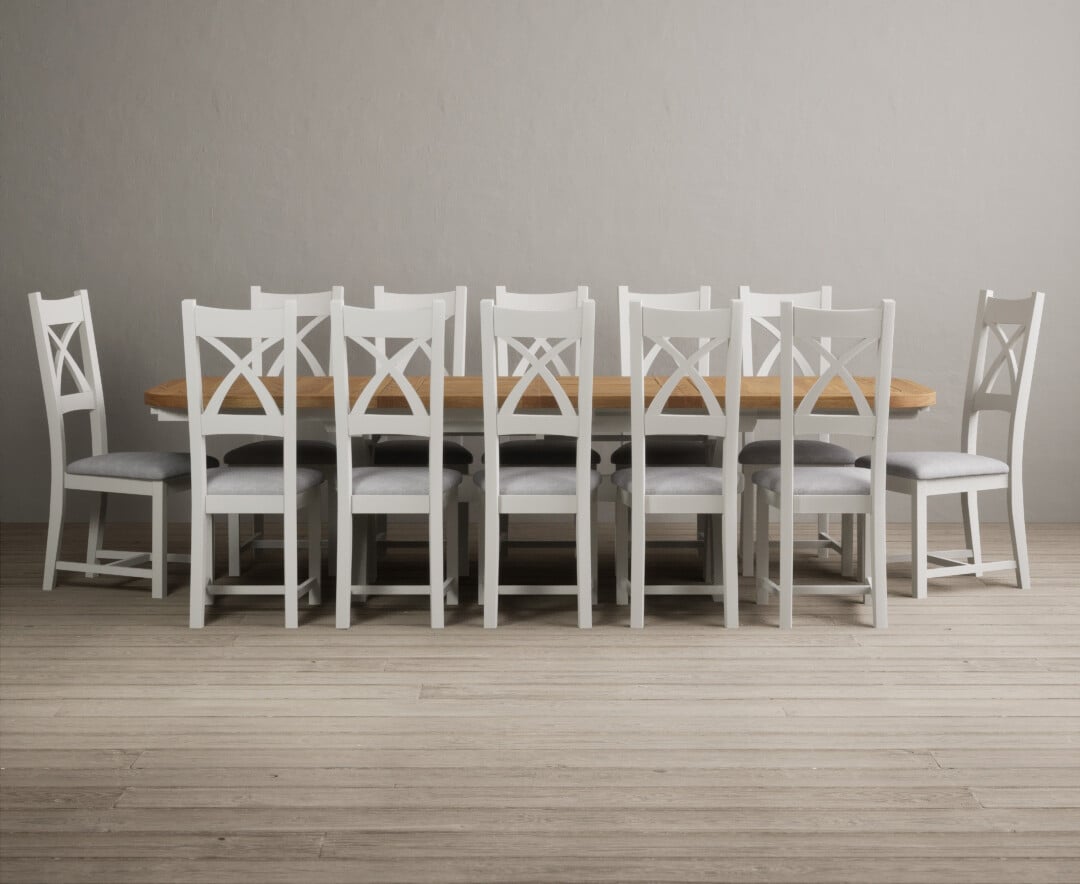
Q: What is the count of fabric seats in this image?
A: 12